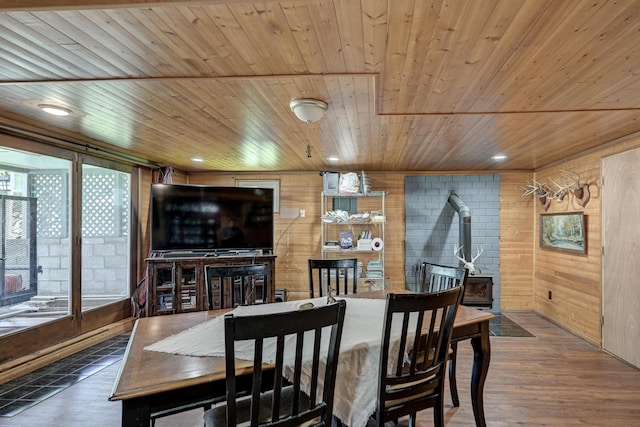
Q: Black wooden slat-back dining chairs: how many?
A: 5